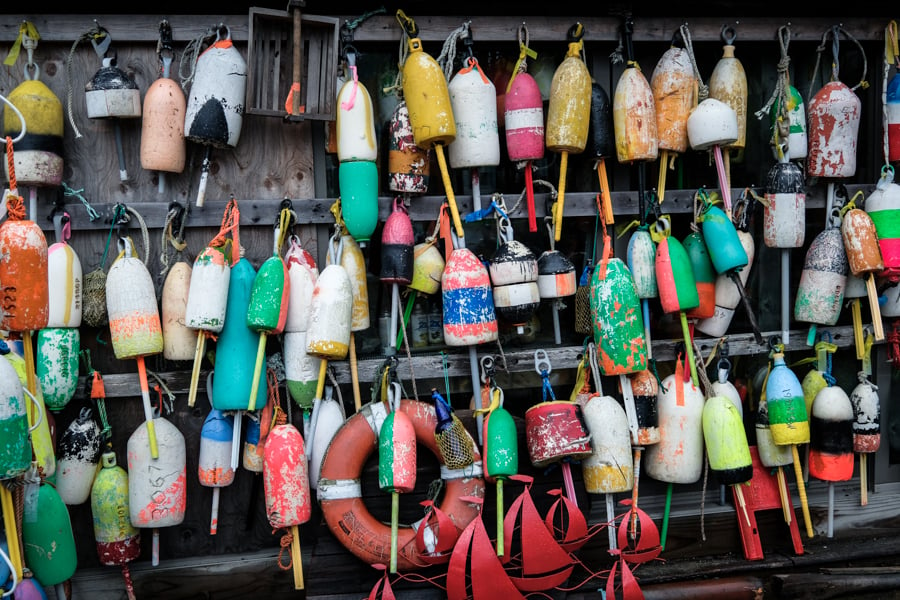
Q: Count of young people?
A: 0